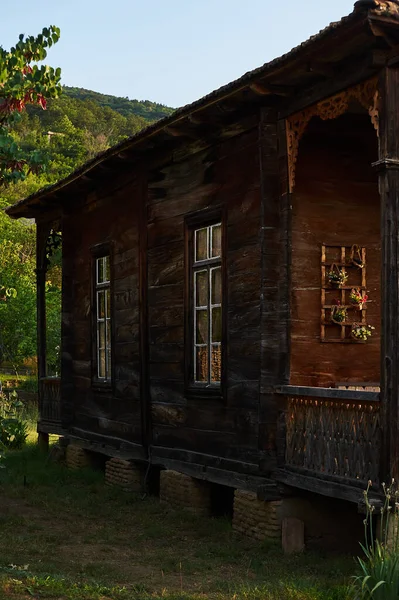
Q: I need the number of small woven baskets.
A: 5